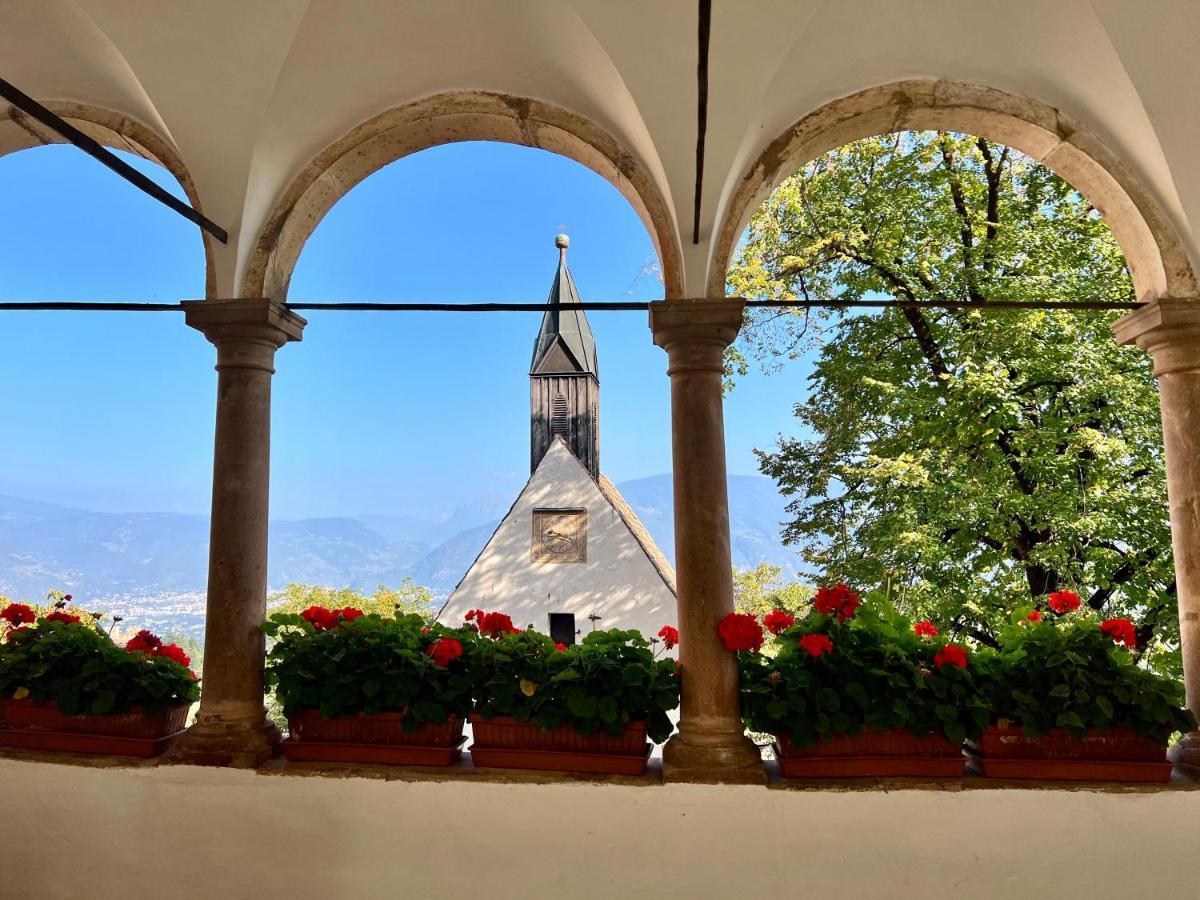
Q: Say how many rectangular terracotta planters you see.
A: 5